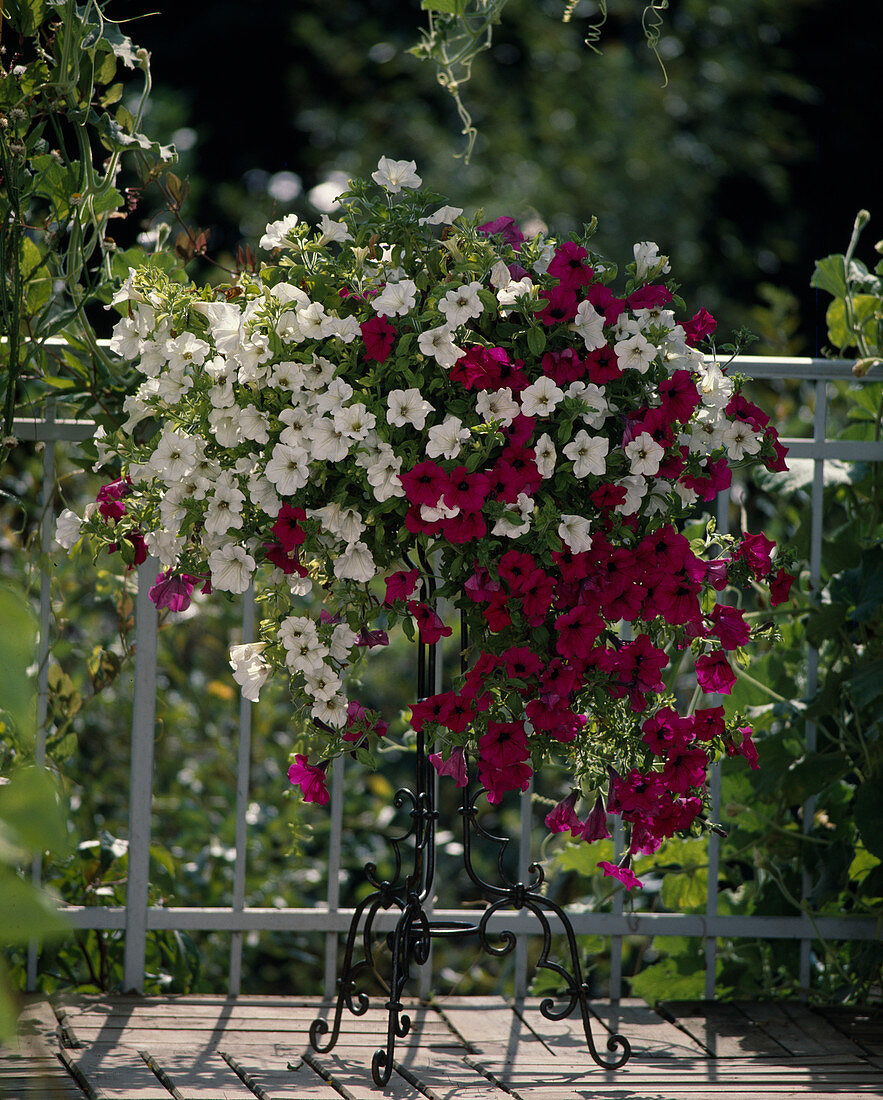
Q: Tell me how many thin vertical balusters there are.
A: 8